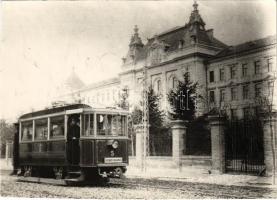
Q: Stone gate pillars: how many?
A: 4